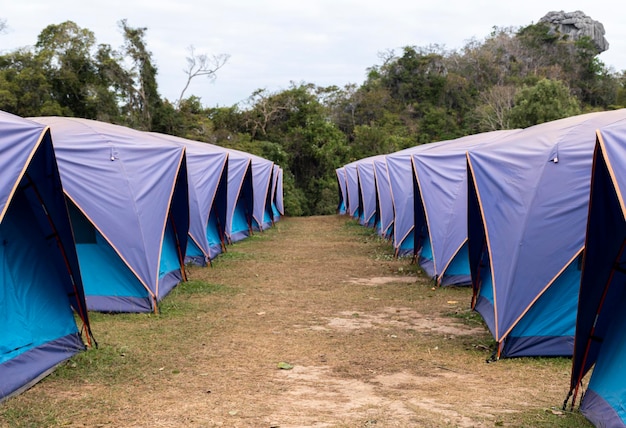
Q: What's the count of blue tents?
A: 15